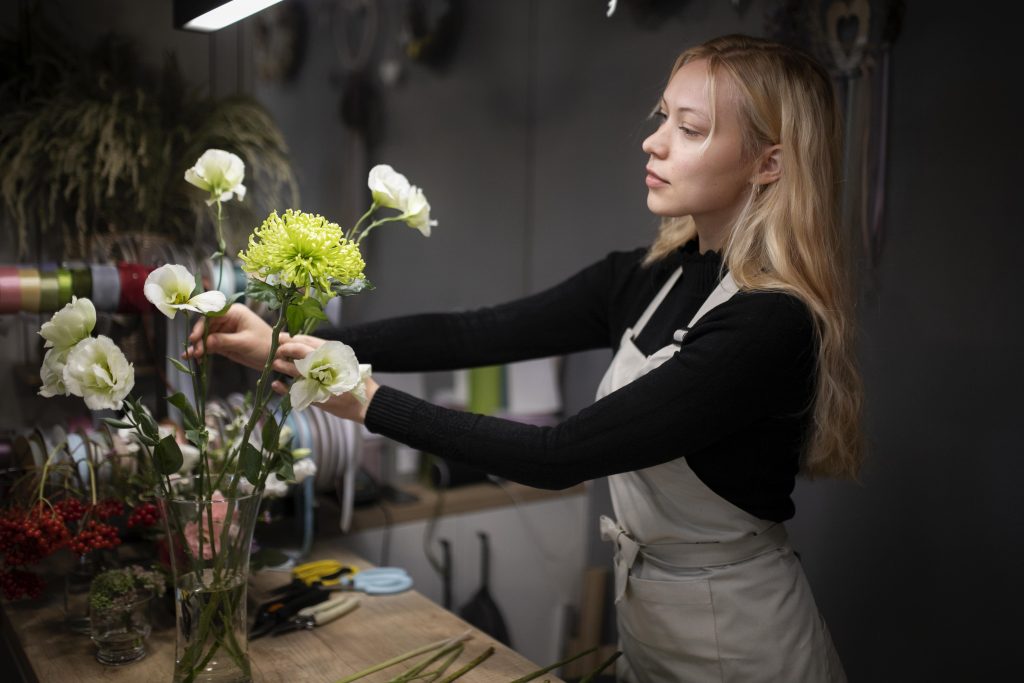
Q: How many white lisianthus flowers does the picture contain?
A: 8